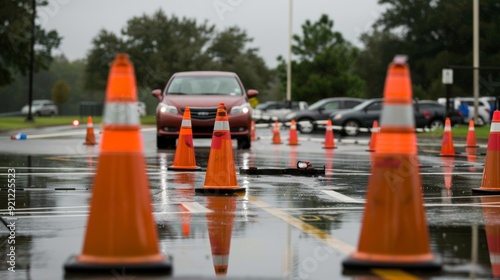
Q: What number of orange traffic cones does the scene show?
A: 13